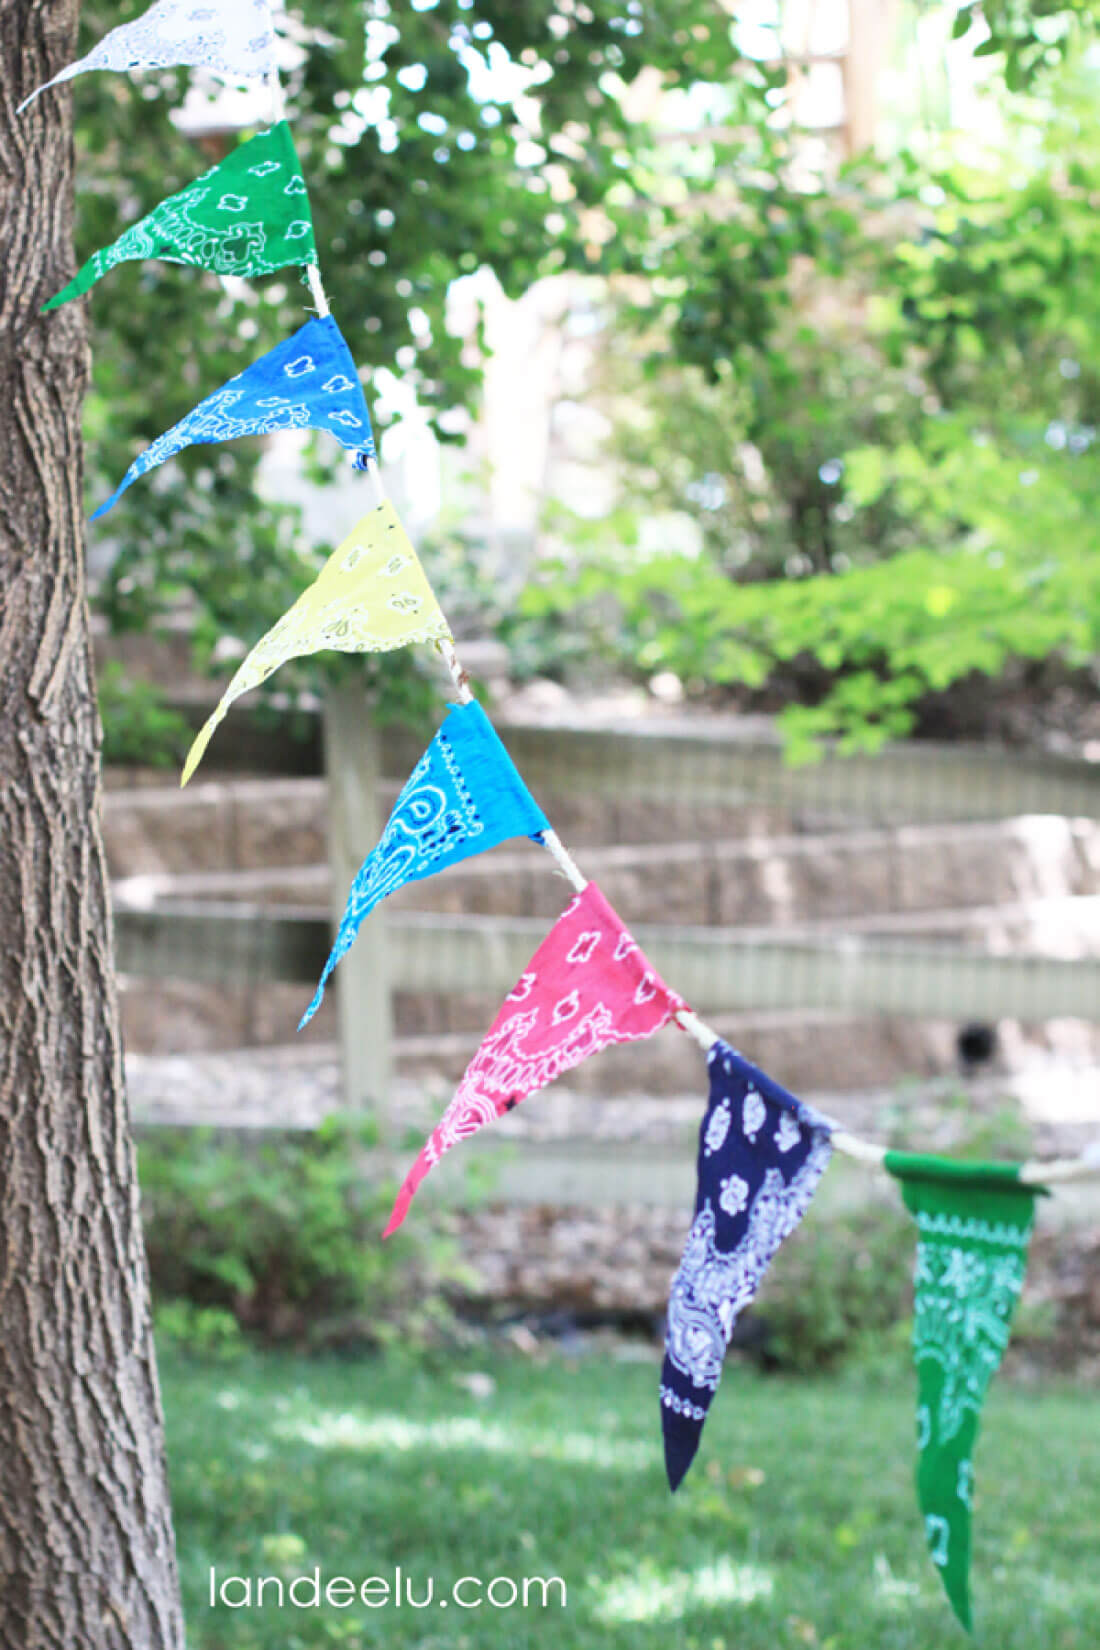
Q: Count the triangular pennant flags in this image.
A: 8